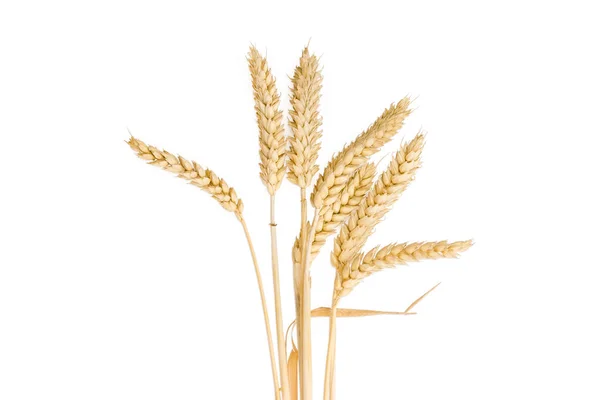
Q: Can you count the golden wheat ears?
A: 7